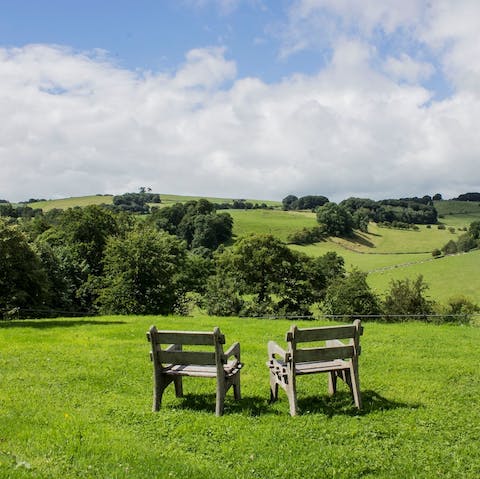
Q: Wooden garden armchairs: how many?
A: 2